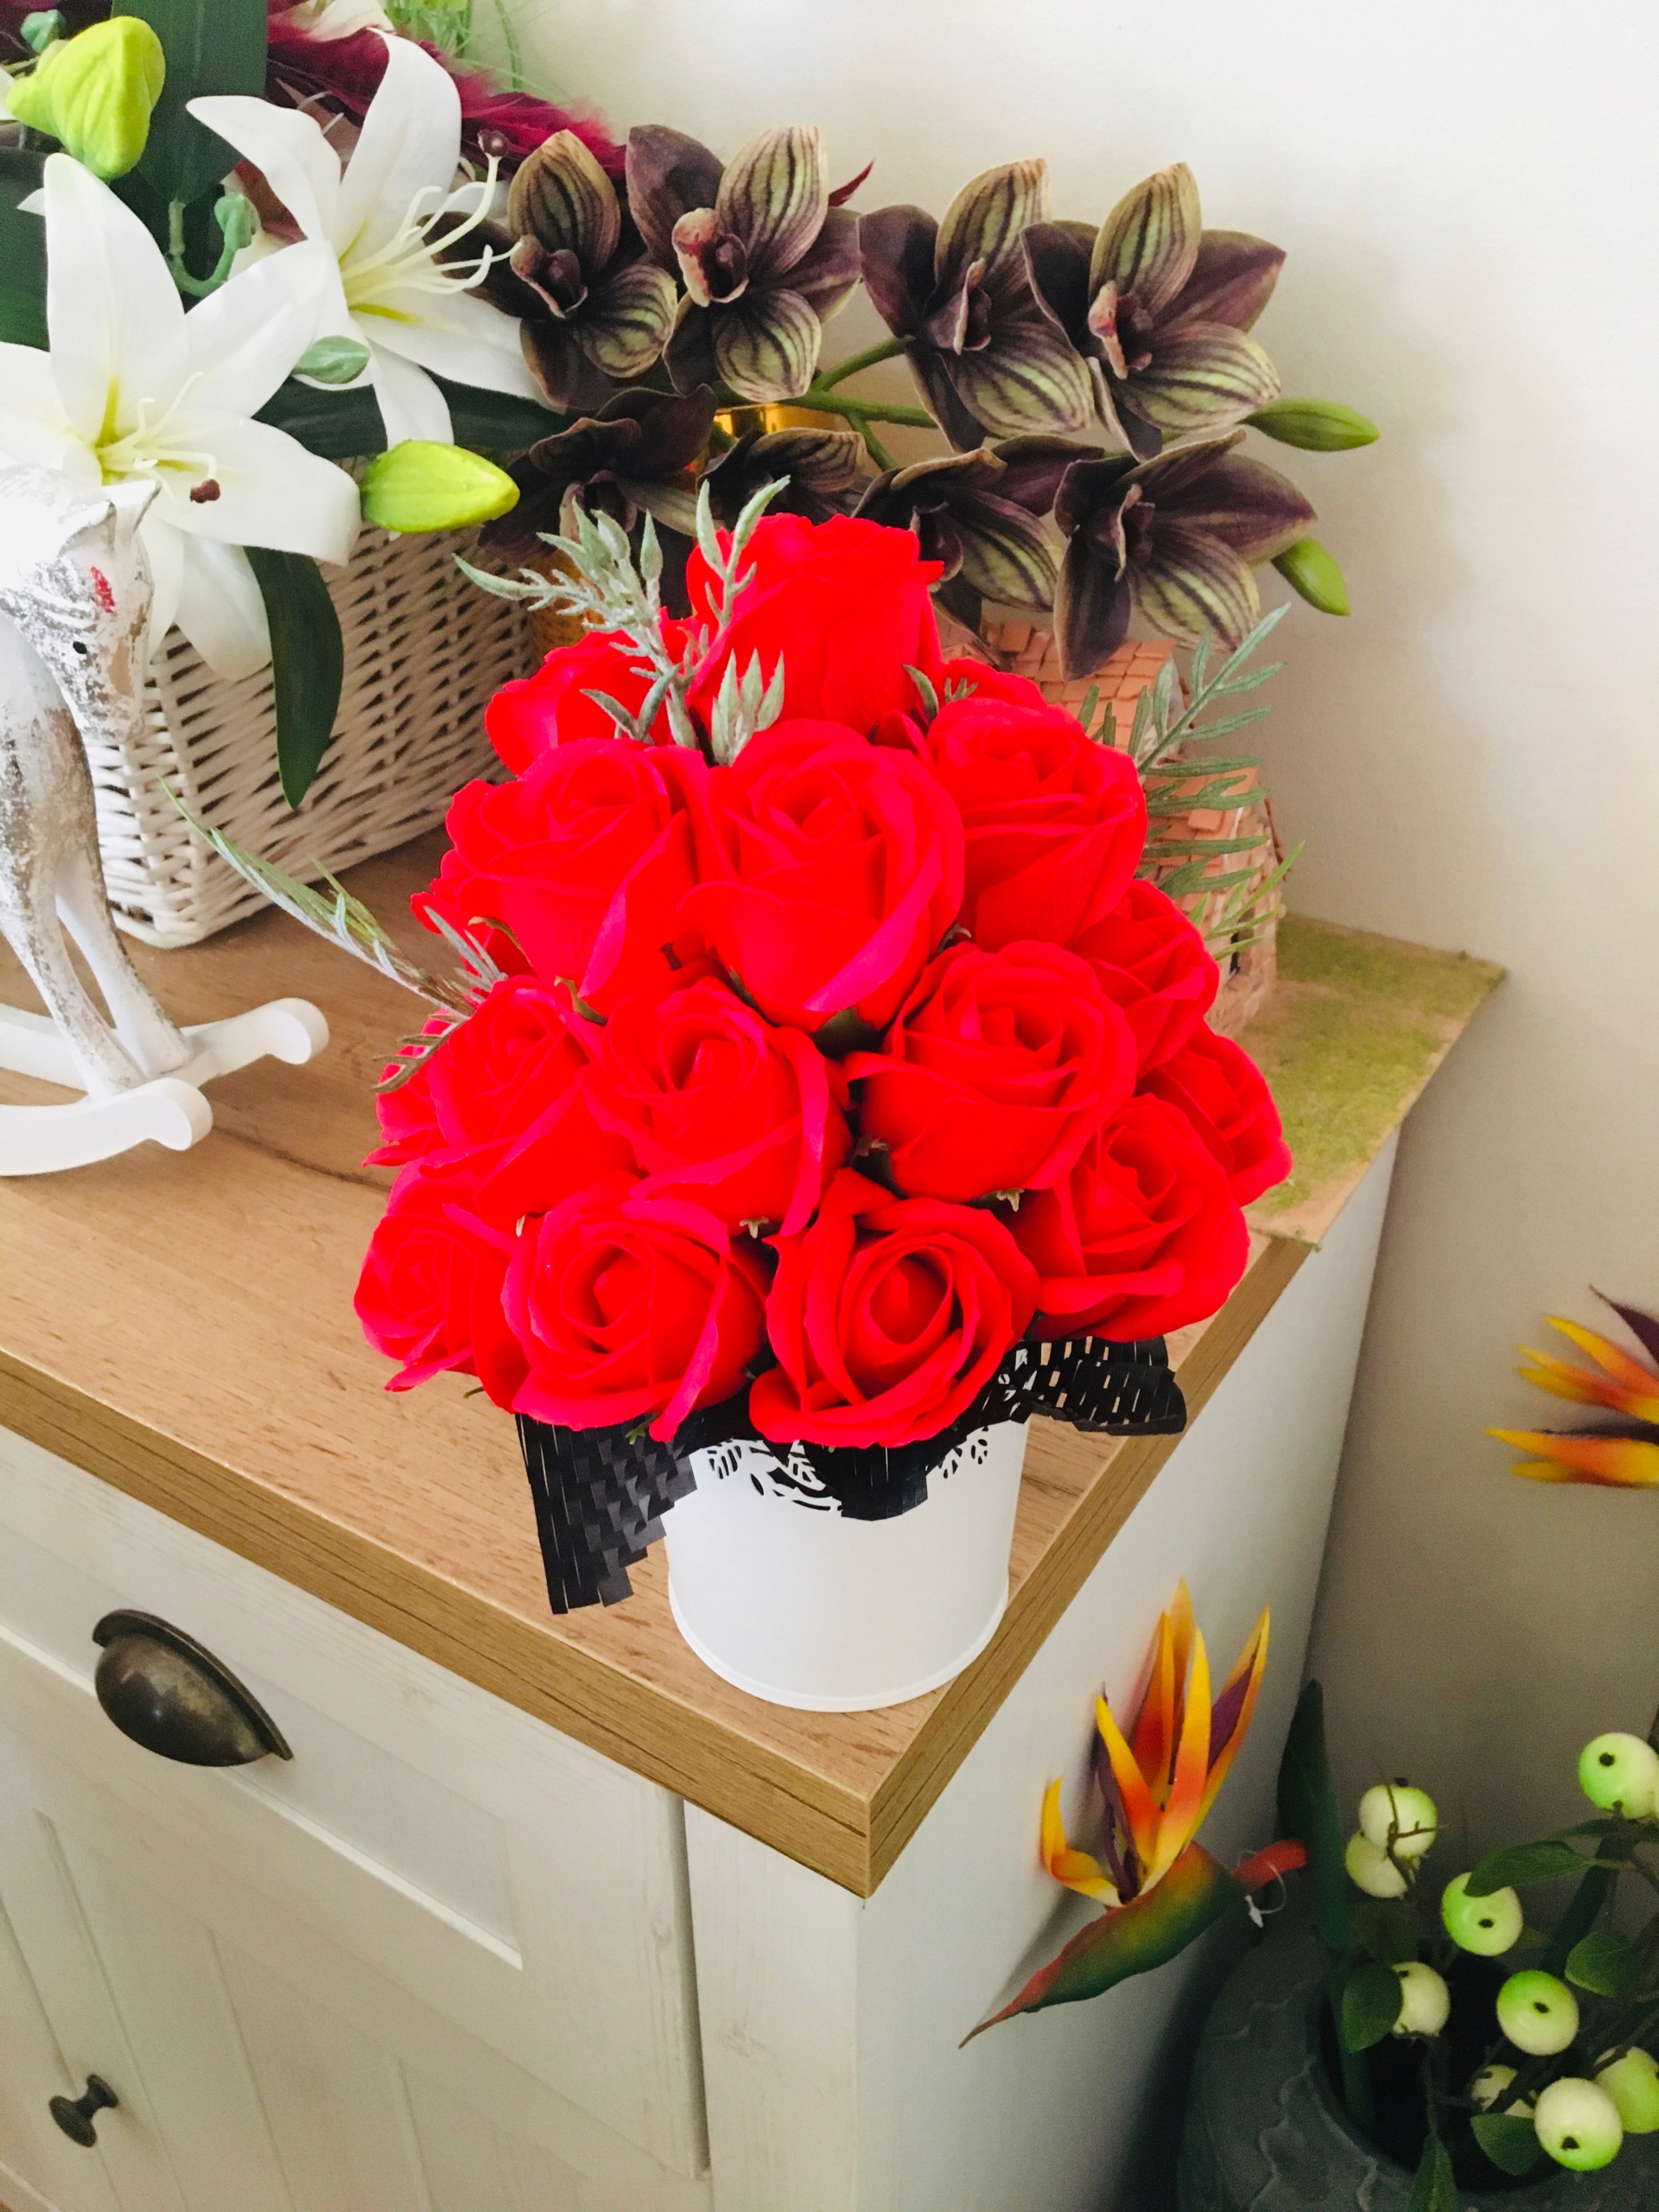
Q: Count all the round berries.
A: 9